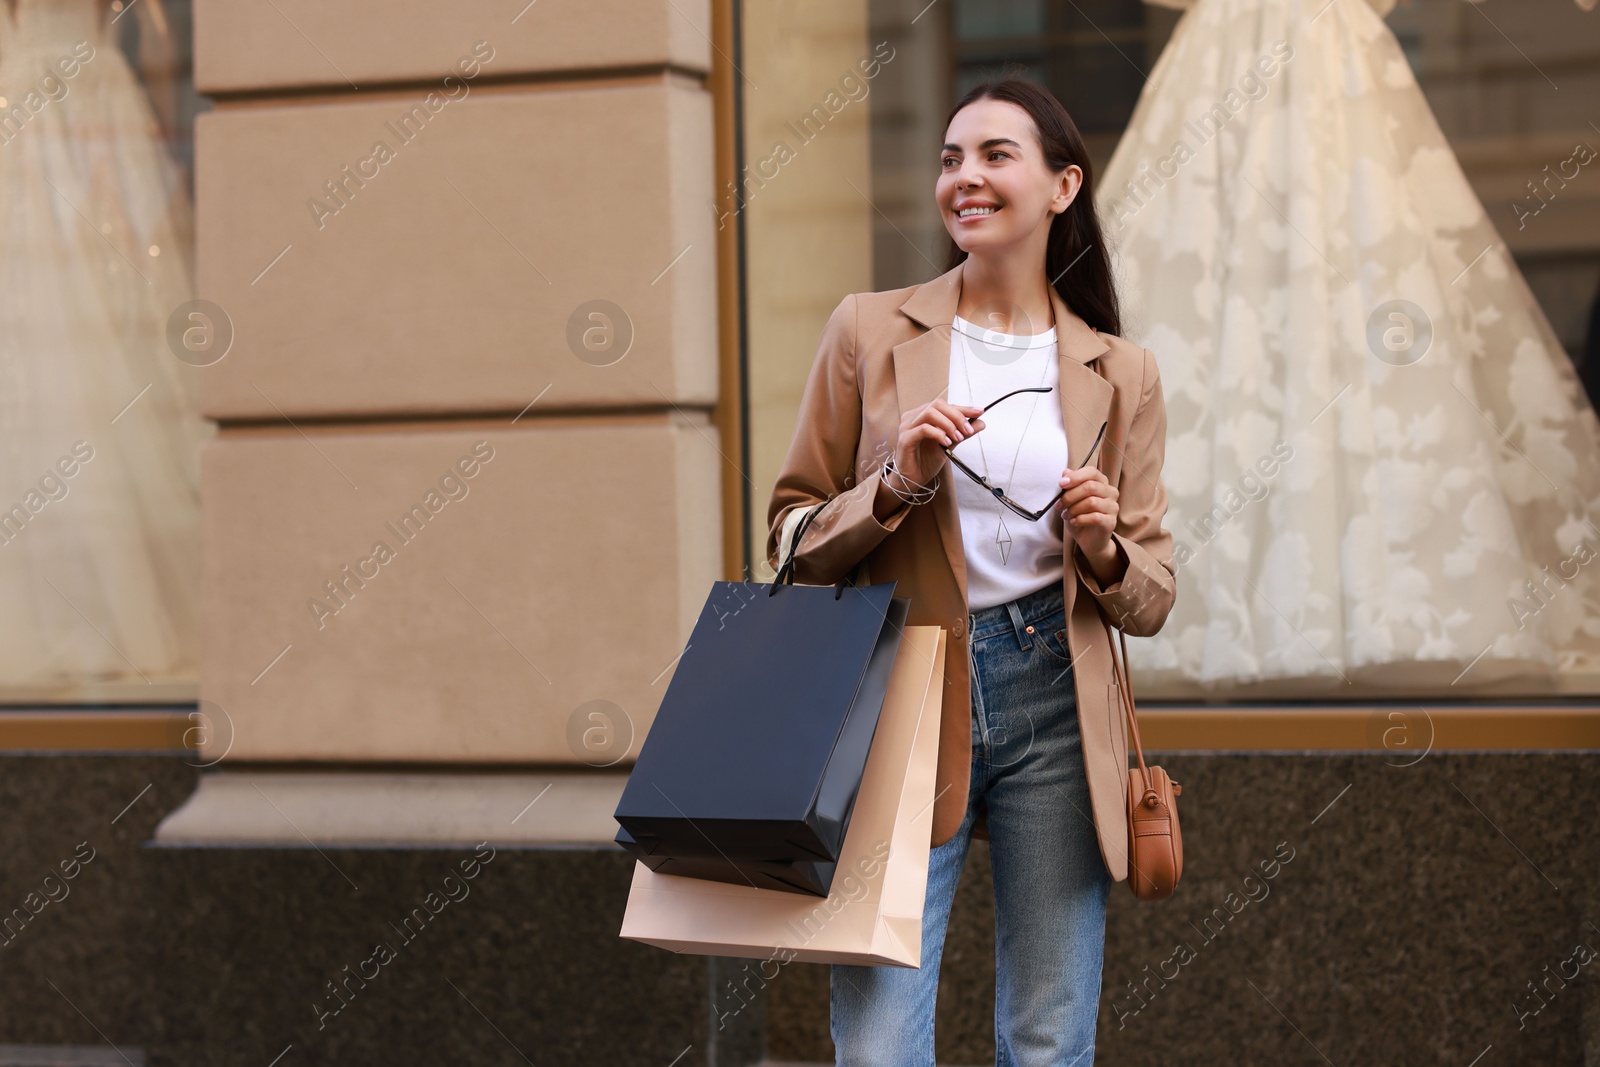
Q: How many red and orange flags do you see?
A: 0